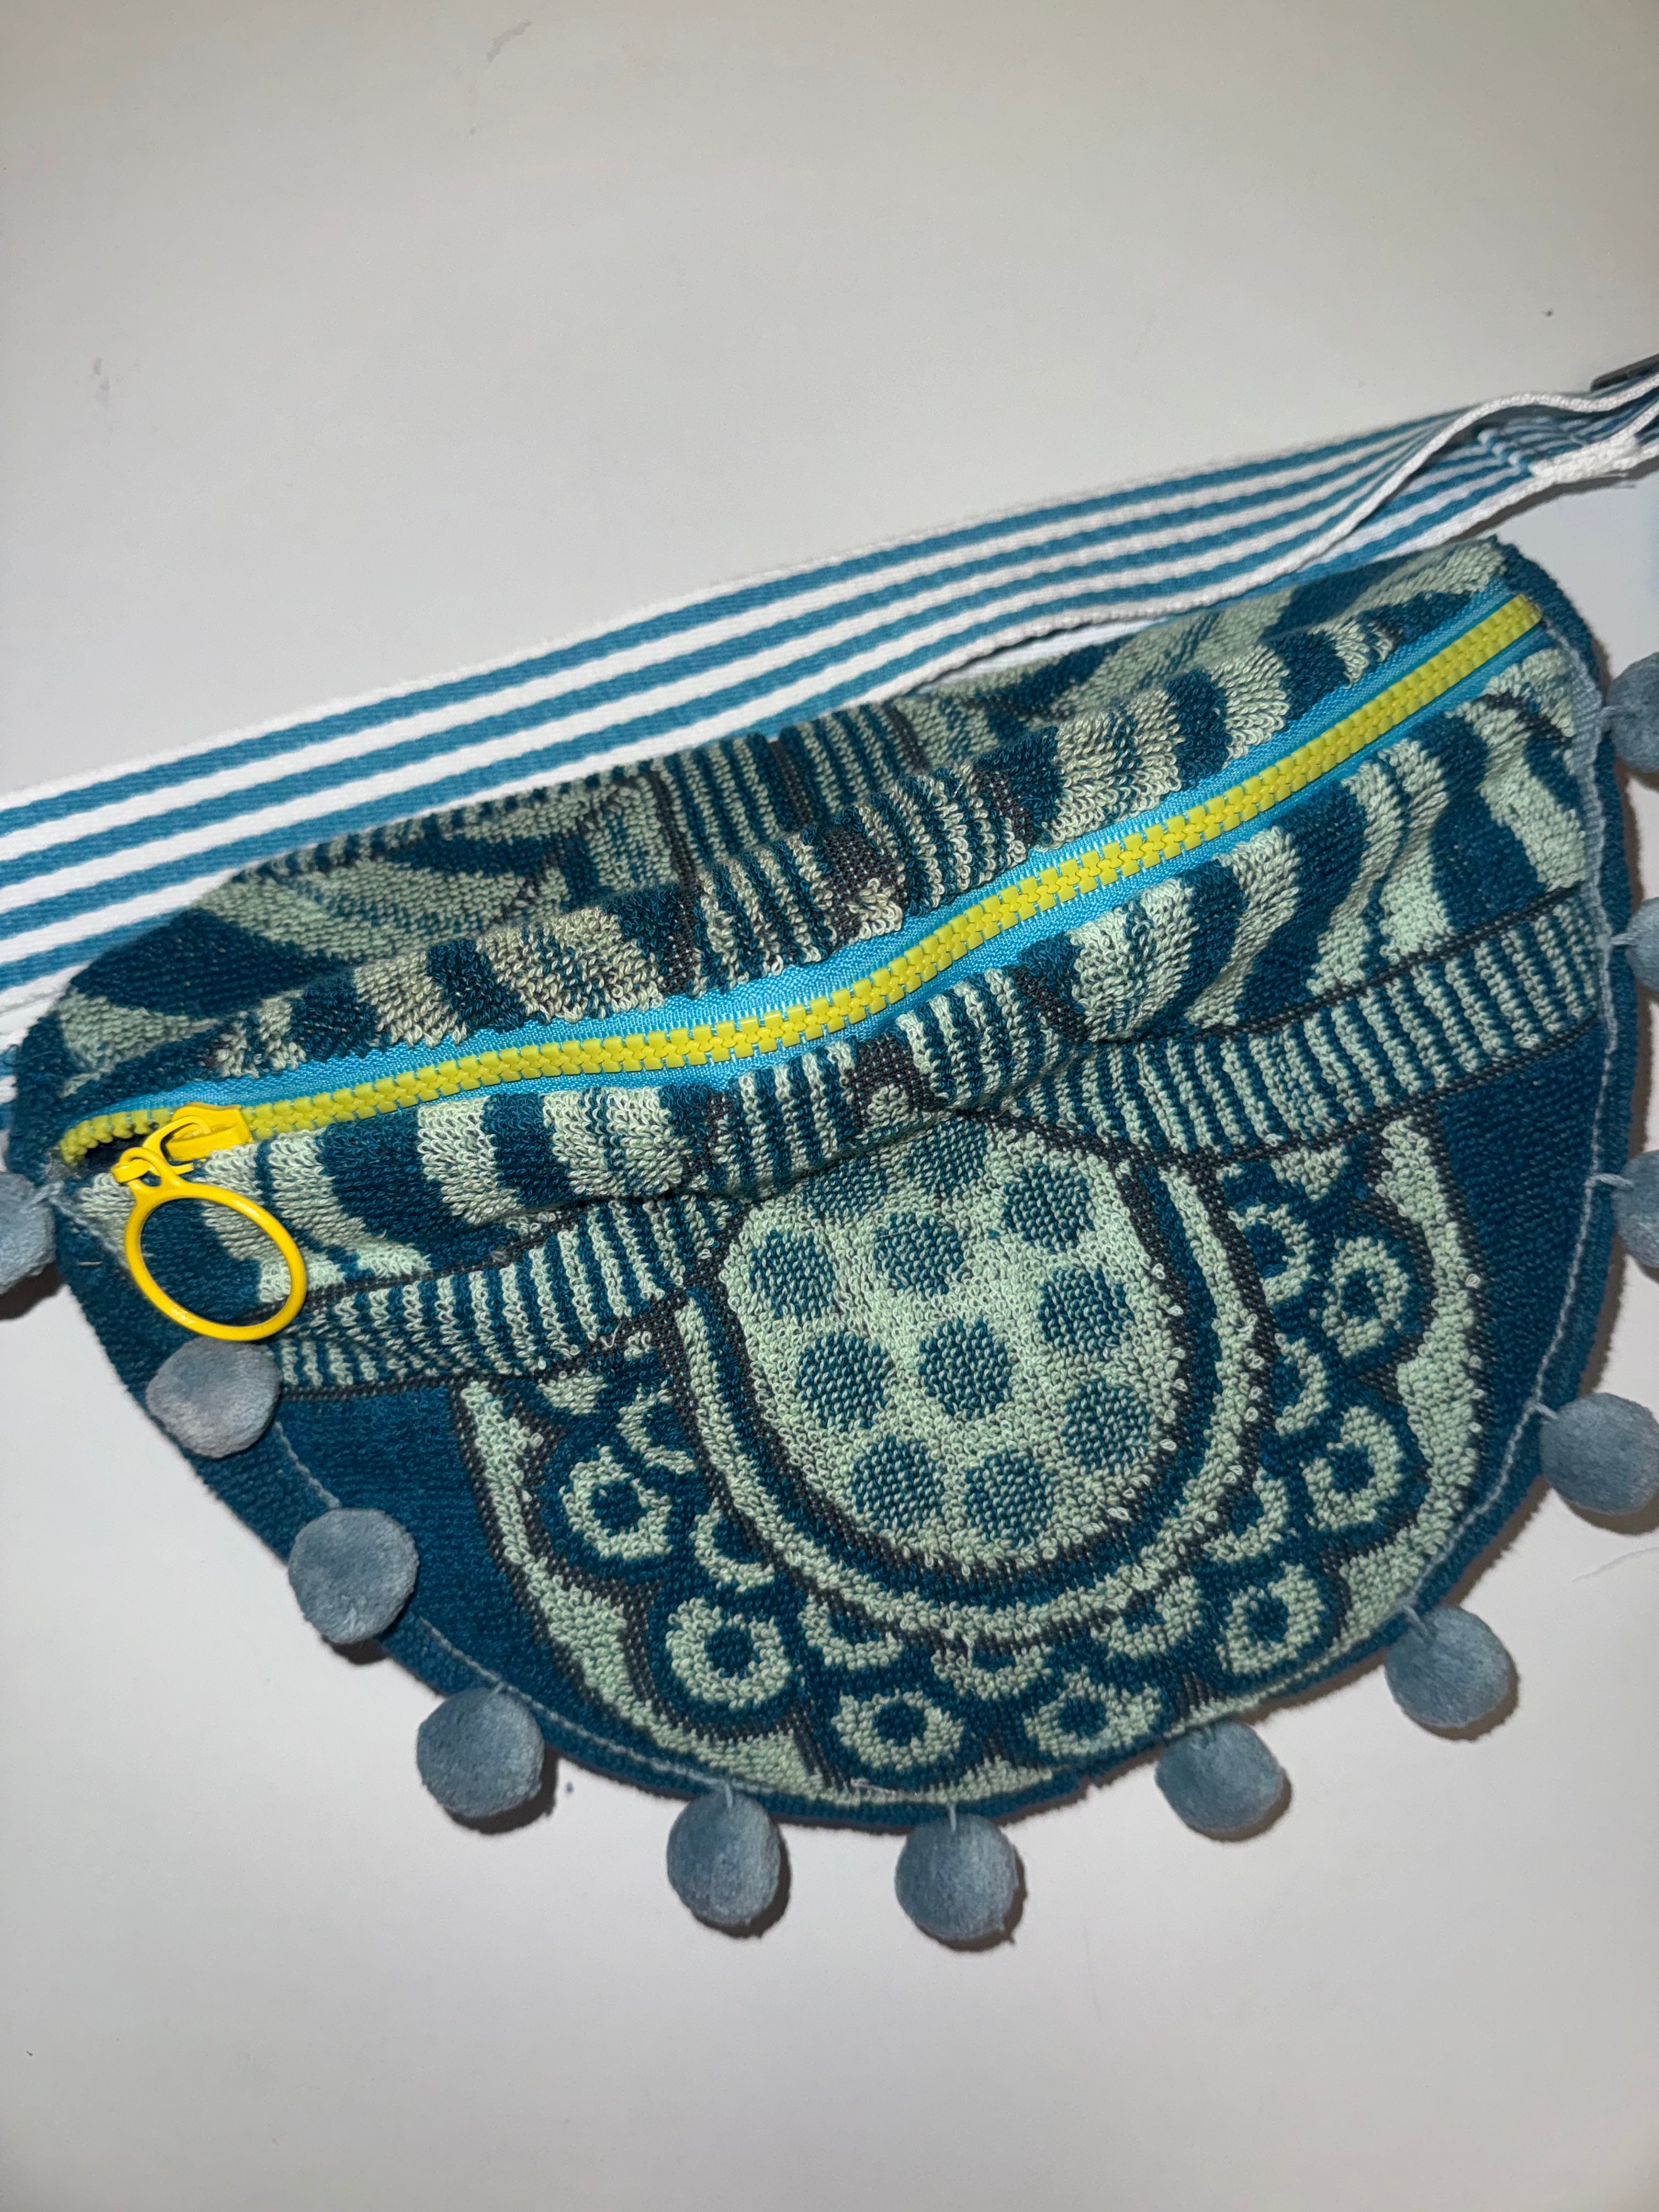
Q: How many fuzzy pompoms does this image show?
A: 12